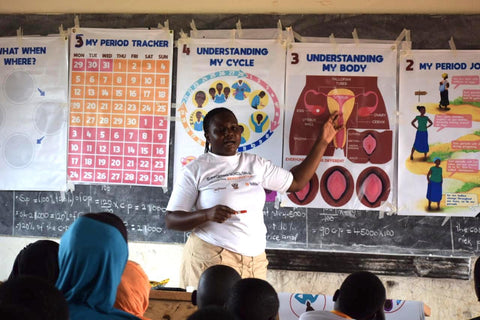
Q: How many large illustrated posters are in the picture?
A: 5